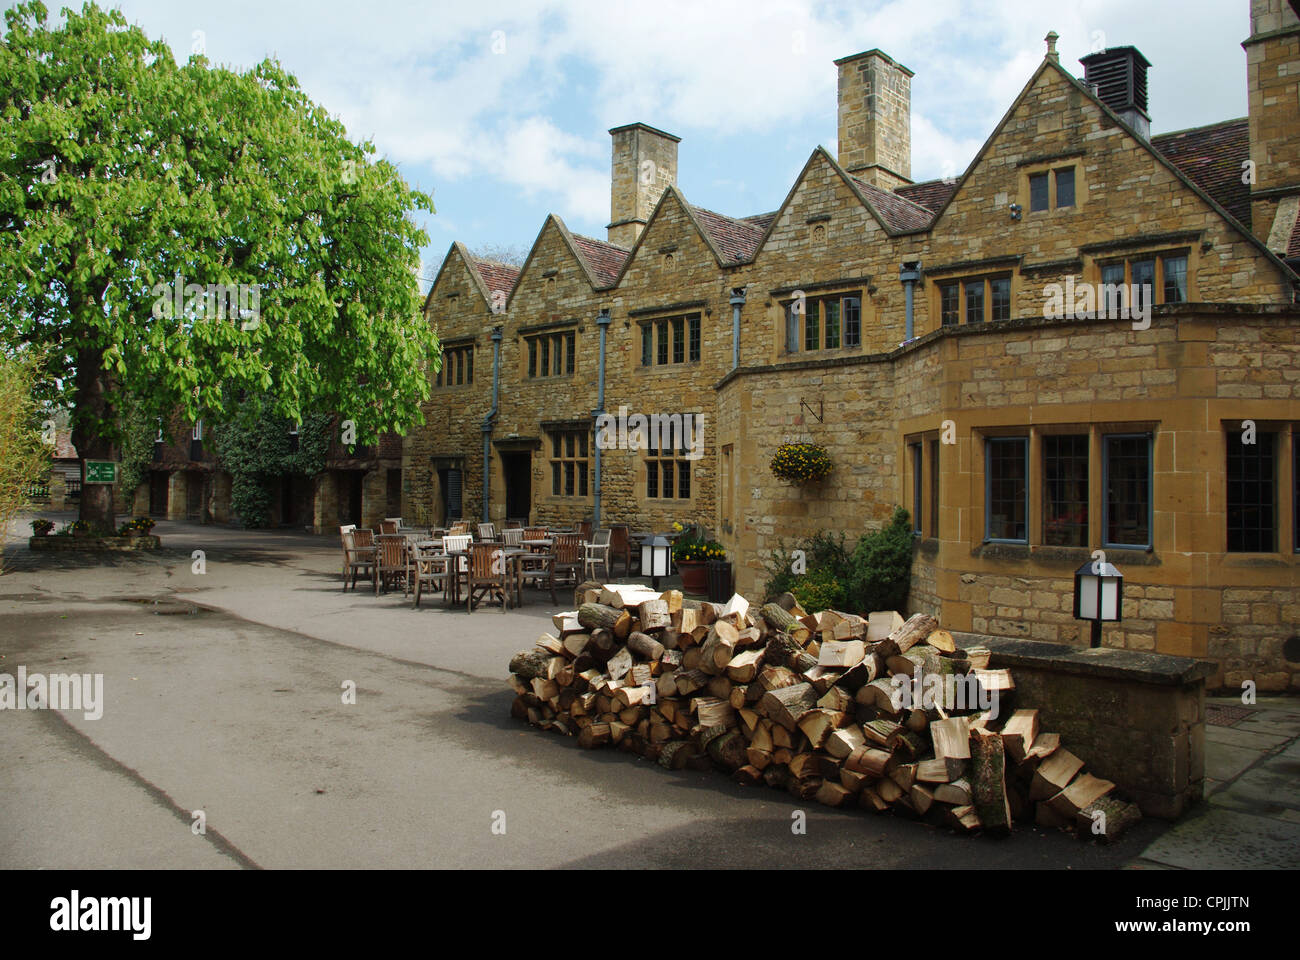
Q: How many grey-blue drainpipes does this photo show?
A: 4